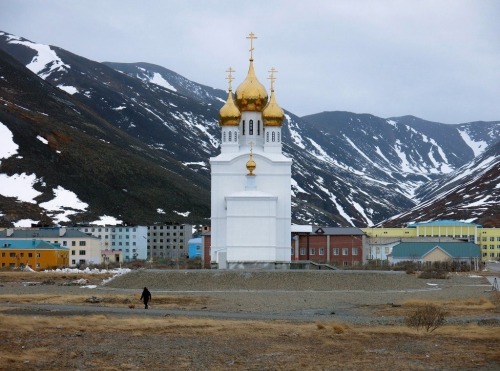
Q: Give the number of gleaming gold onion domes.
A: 4